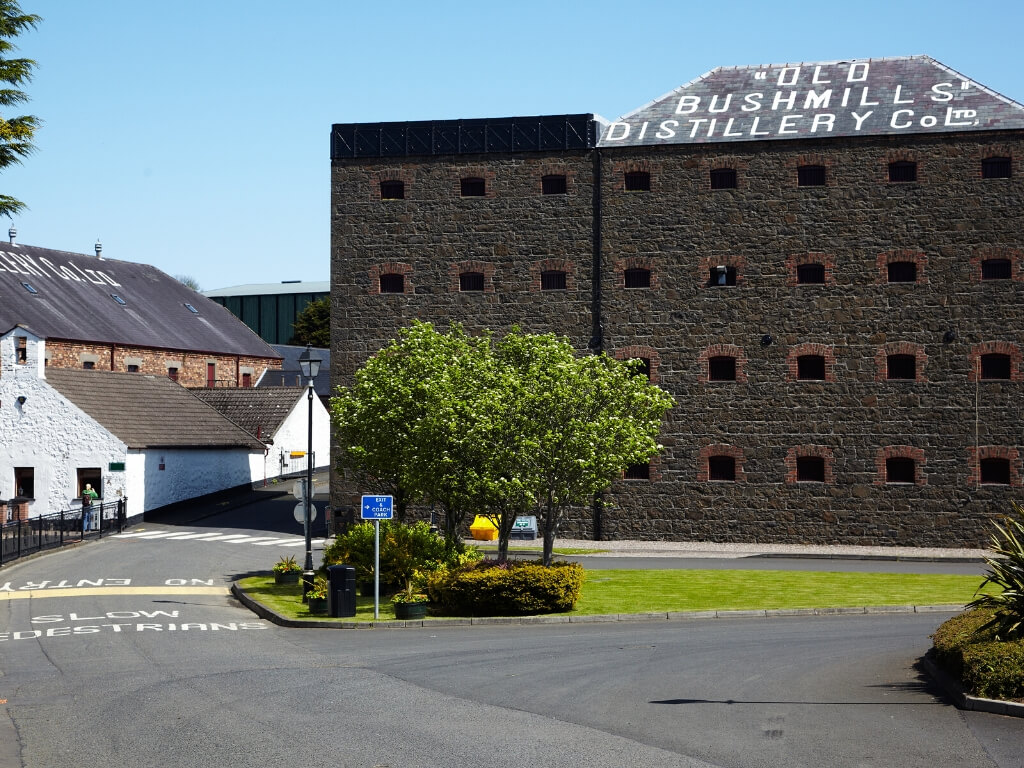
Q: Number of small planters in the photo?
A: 3